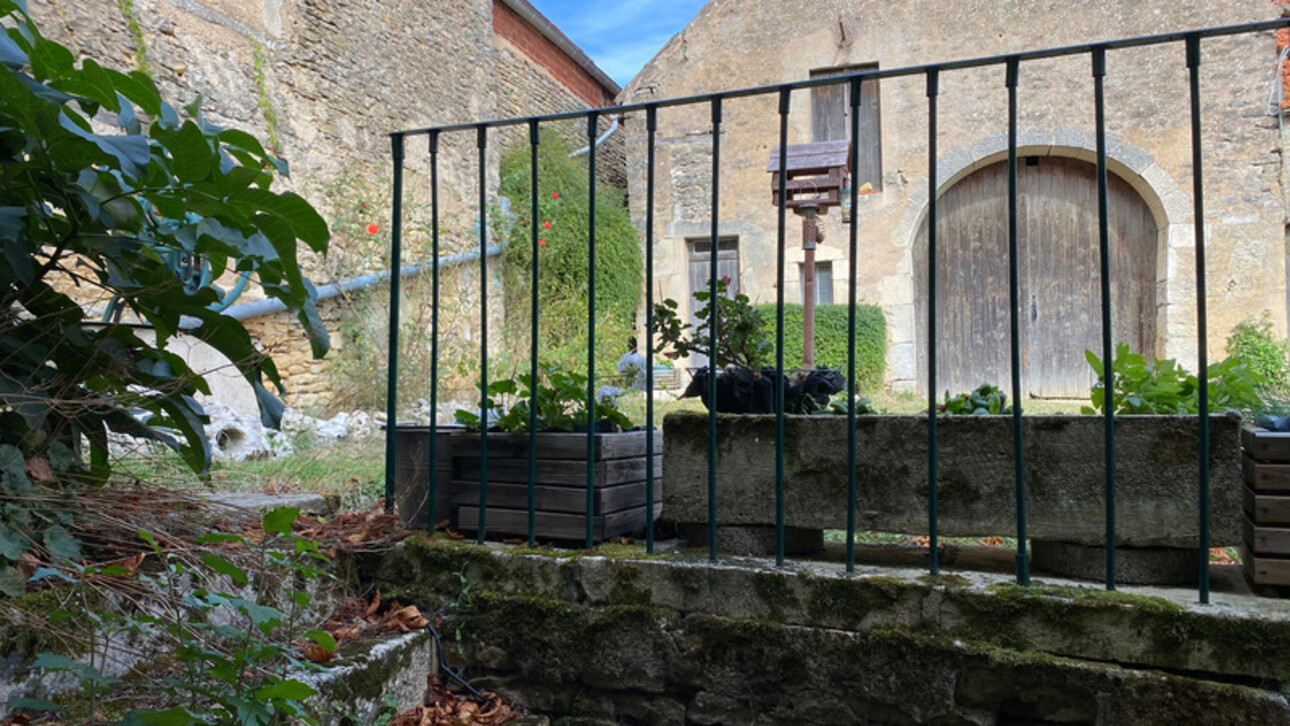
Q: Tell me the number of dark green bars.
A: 13